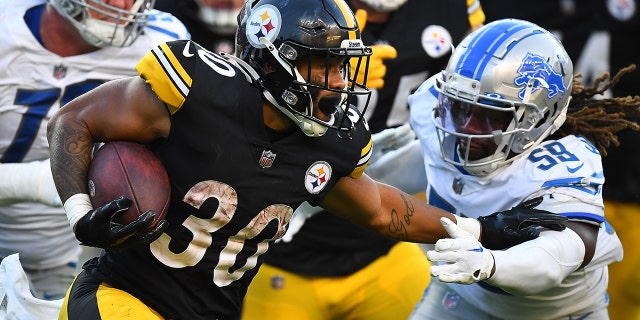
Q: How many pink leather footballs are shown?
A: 0